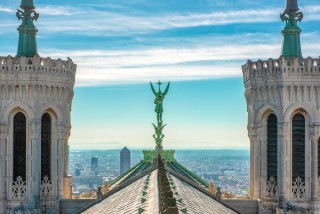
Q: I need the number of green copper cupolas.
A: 2